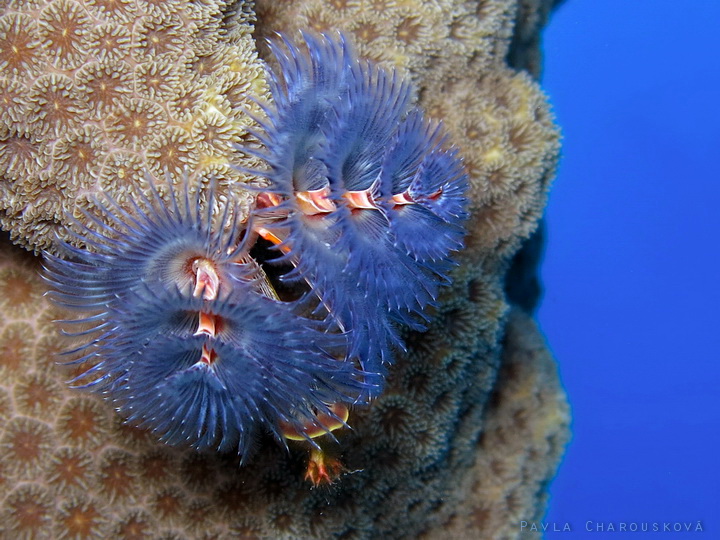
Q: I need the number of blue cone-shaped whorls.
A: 2